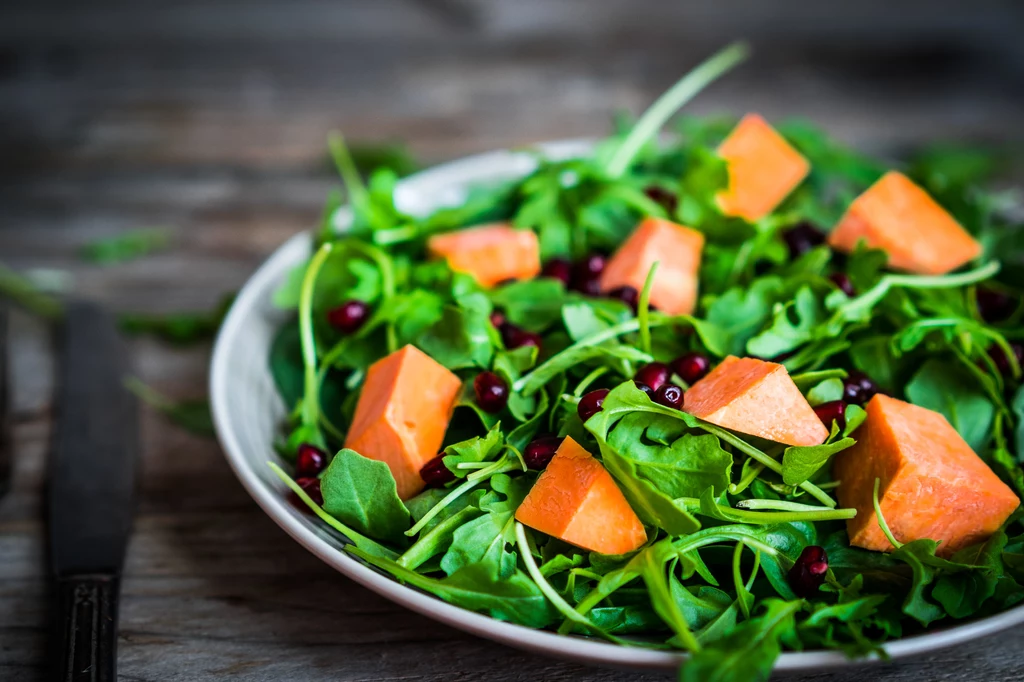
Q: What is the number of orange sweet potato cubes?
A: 8